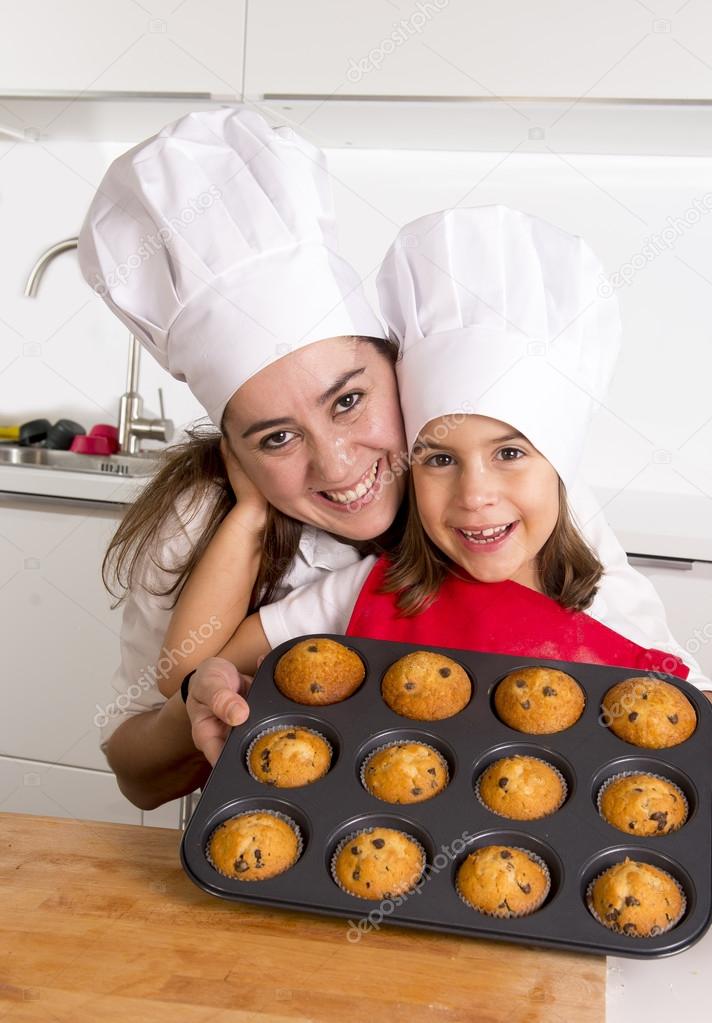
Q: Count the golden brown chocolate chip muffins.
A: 12